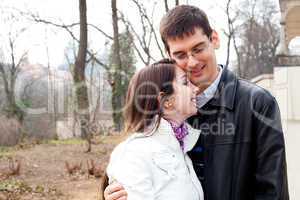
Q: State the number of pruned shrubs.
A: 3